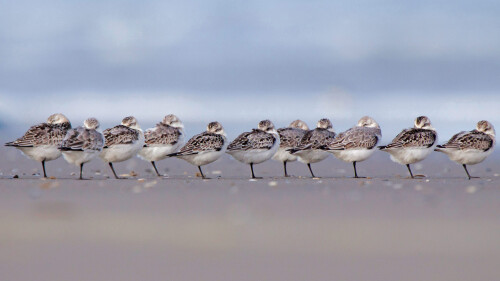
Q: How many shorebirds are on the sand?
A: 11